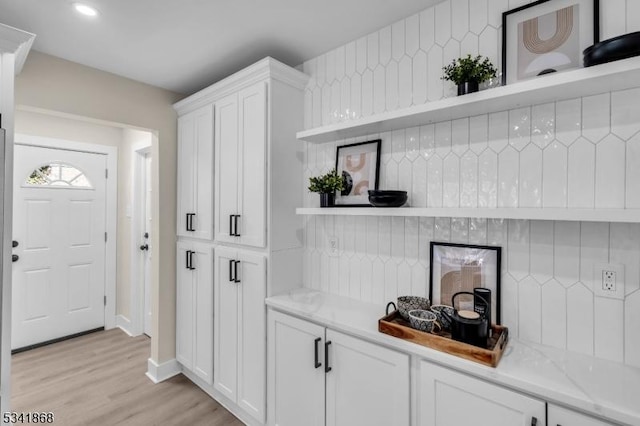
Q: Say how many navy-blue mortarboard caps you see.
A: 0